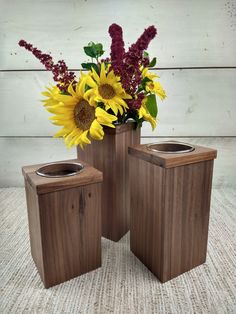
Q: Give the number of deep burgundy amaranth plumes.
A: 3